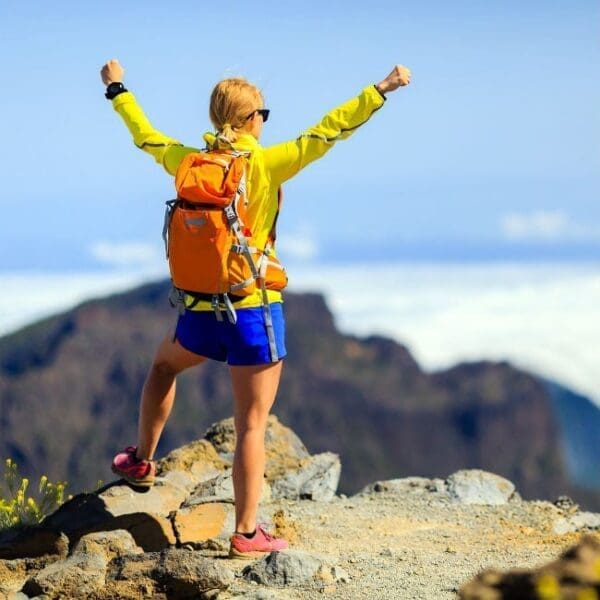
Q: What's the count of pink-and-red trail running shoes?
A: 2